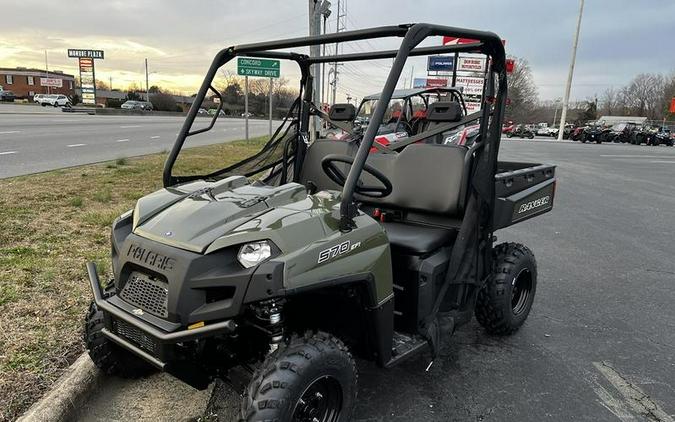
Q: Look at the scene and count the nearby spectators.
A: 0